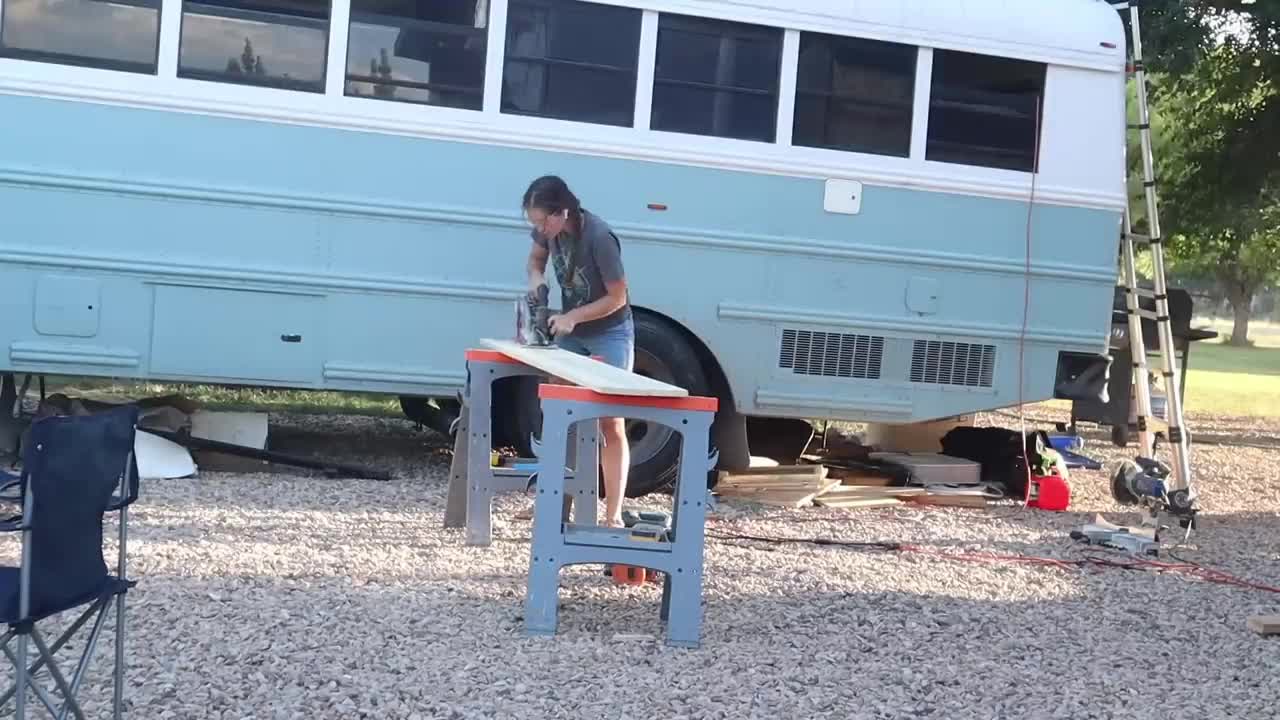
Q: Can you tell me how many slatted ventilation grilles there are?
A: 2